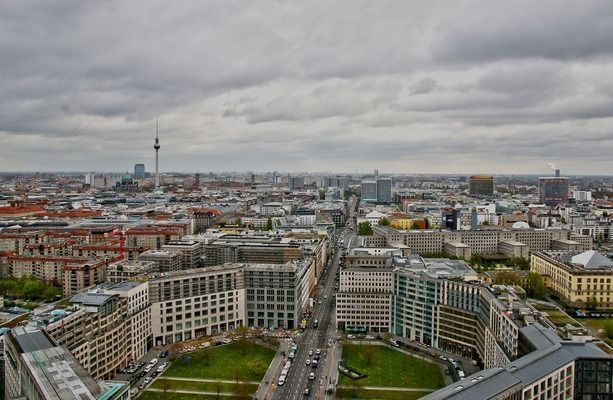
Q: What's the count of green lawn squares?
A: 2